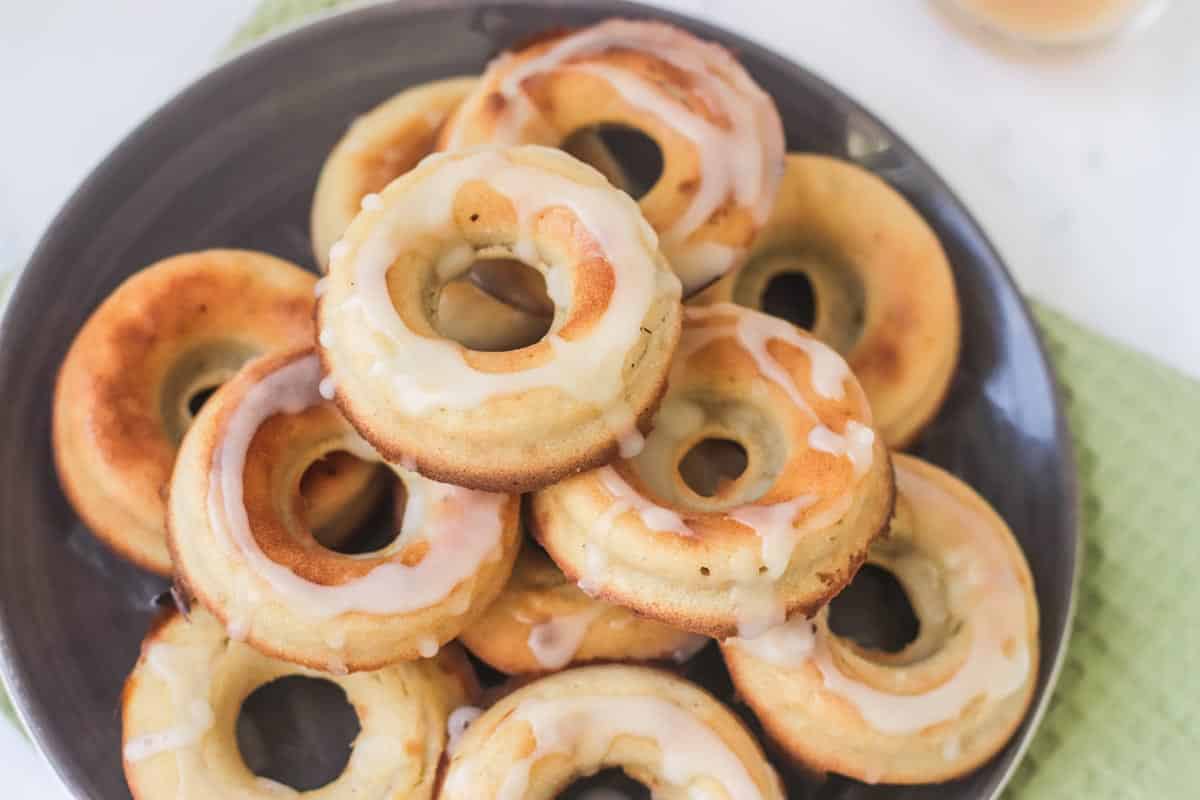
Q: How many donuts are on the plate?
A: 11